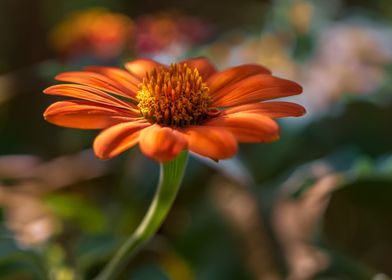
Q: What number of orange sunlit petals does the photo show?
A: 13